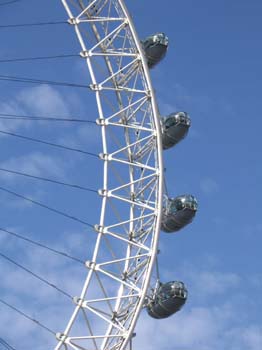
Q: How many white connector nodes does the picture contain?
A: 10